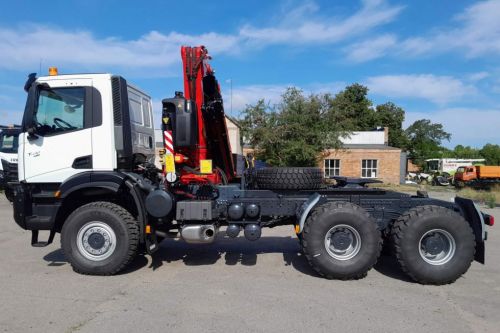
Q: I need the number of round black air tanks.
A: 4